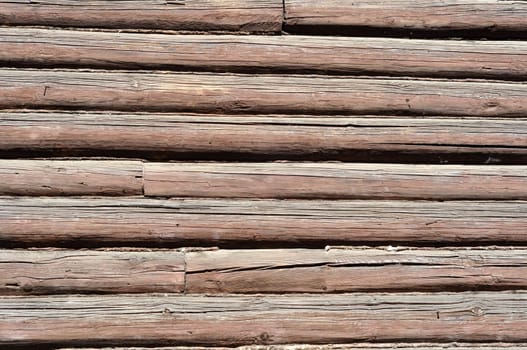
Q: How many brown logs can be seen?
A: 11